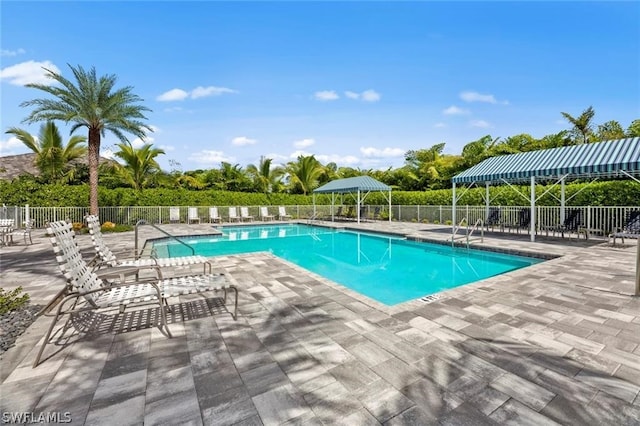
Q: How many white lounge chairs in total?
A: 9